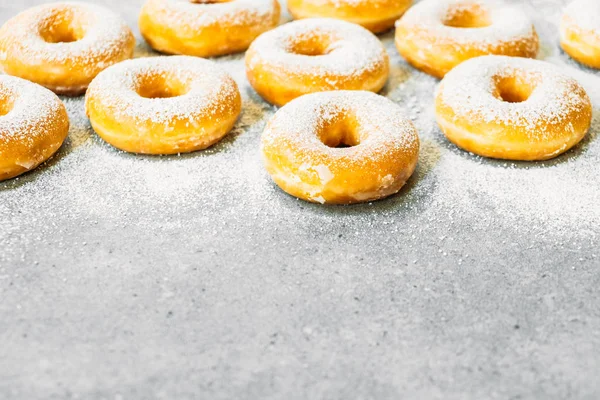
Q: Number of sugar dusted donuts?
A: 10